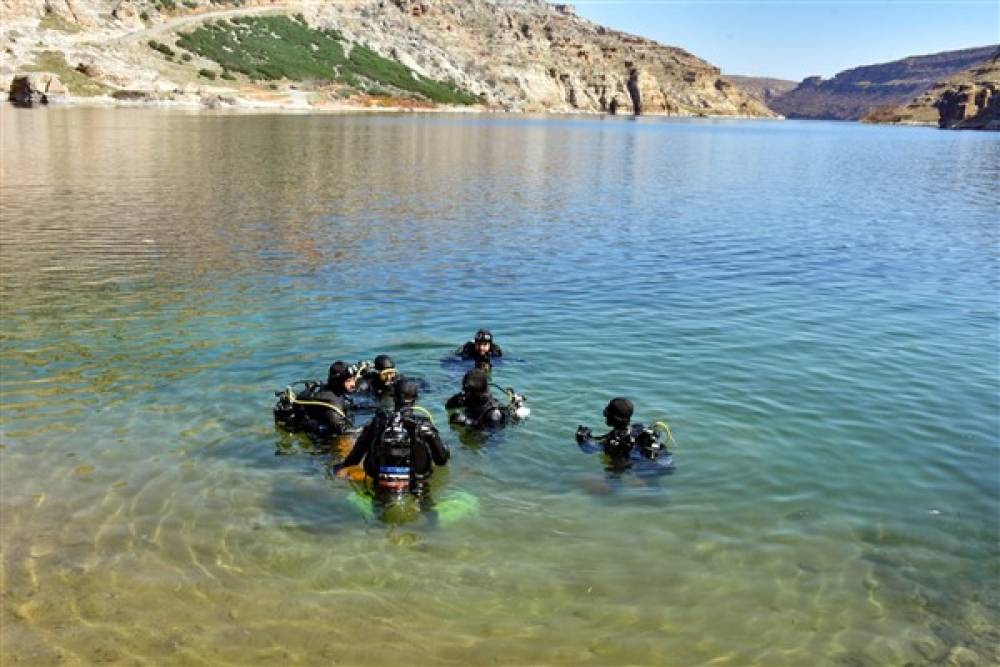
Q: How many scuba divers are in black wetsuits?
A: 6